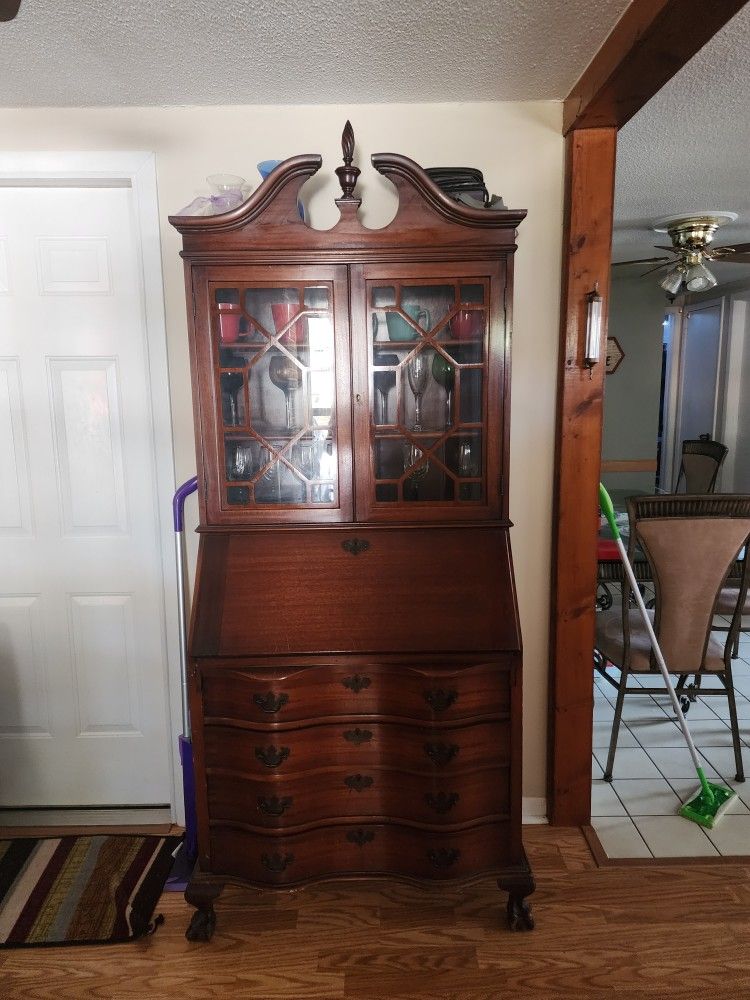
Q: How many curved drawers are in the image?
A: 4